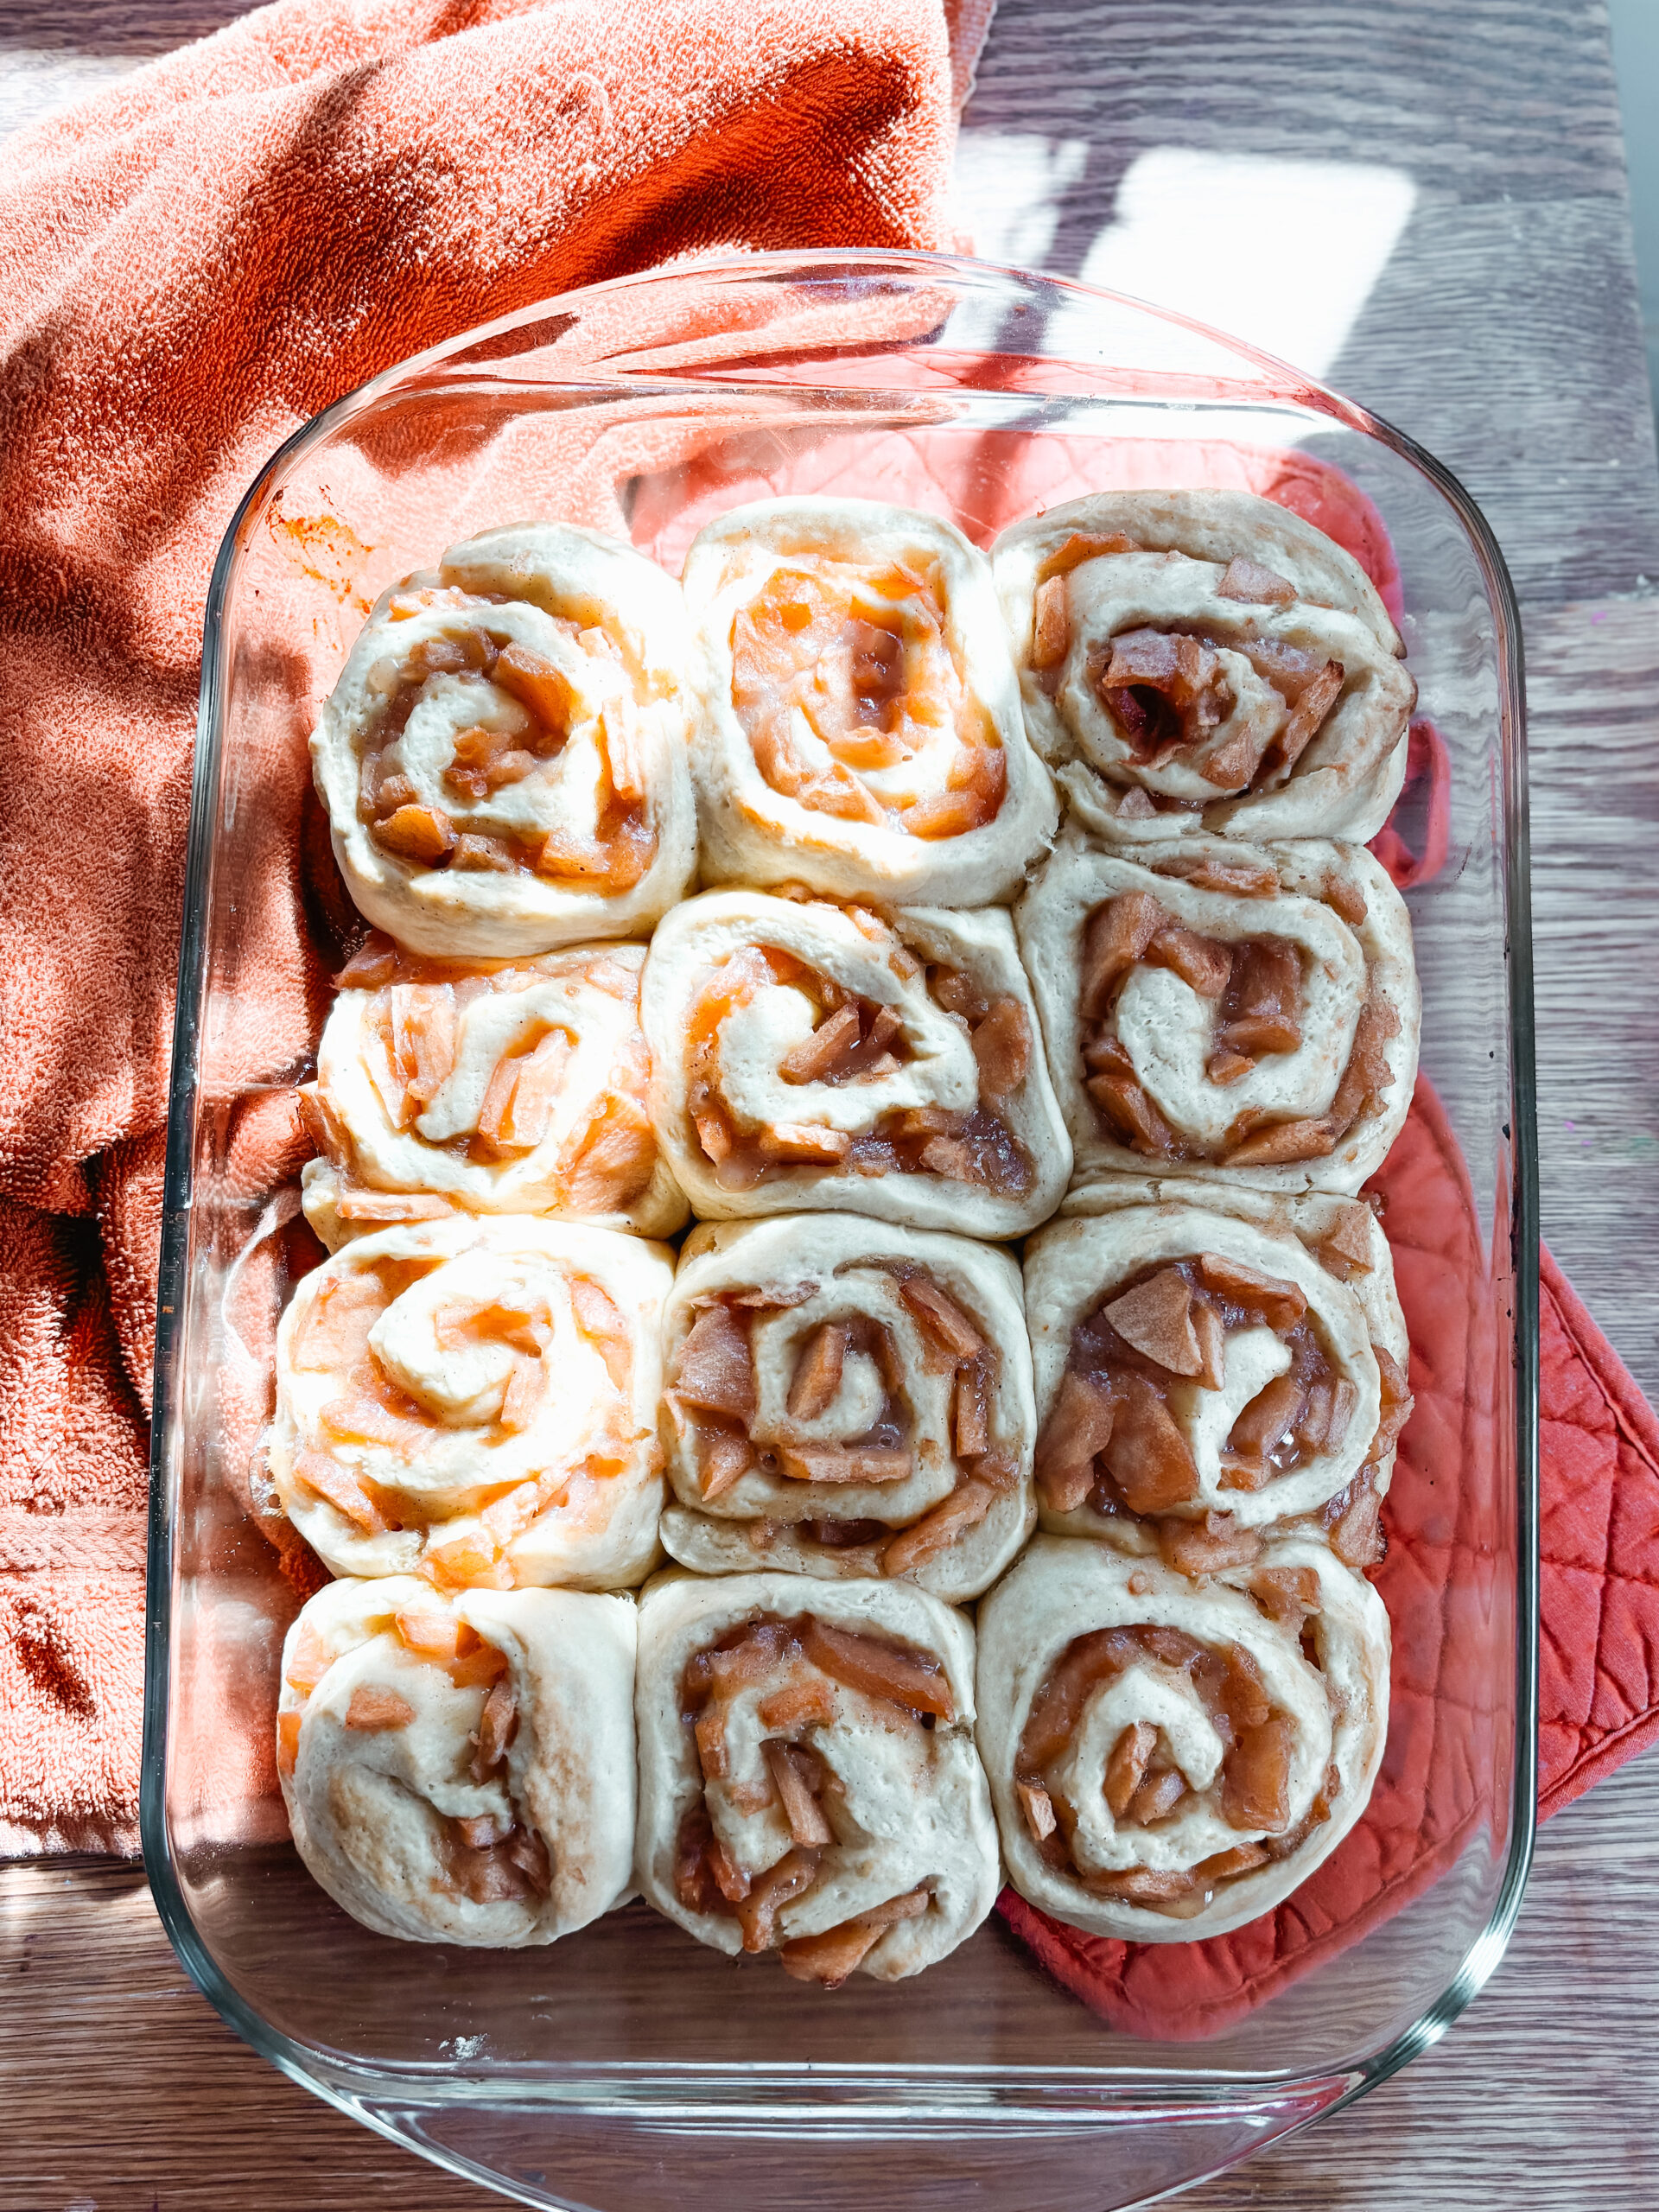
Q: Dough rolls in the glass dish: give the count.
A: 12